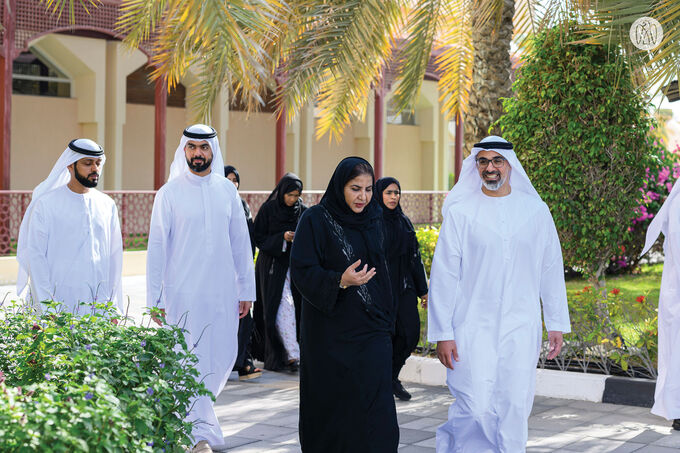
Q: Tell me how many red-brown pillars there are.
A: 5